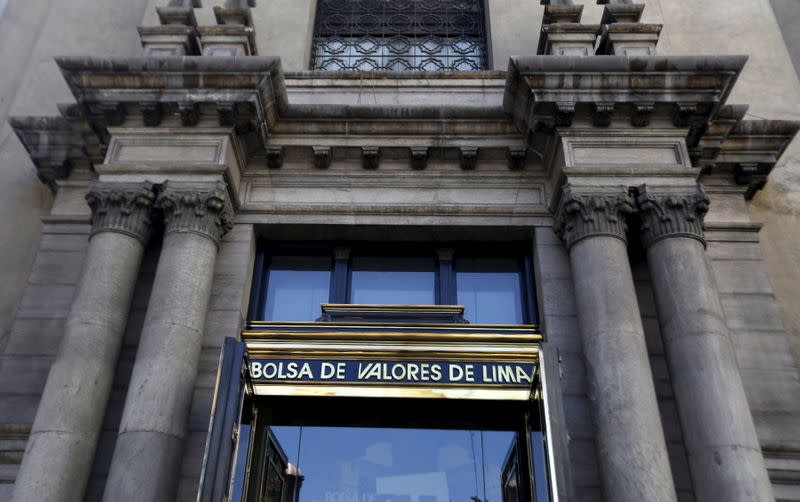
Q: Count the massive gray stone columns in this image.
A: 4